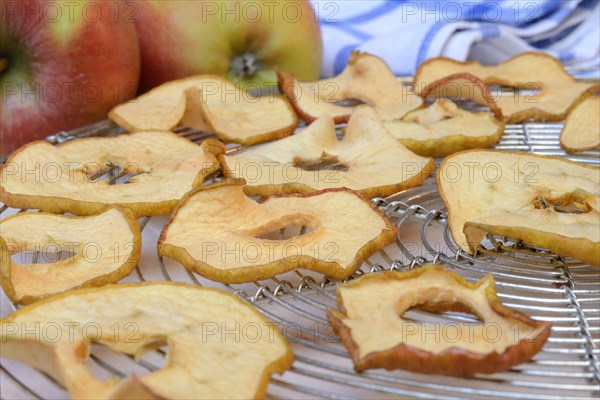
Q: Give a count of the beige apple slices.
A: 12